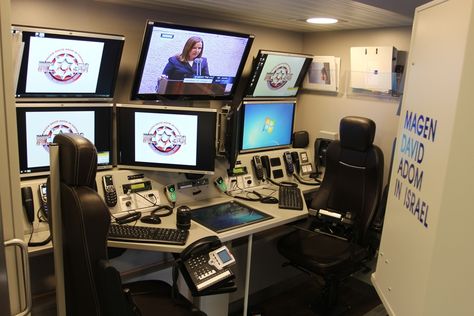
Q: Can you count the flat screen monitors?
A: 6